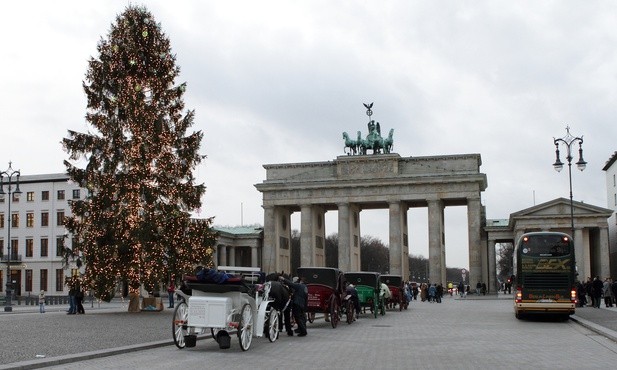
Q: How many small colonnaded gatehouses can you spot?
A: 2